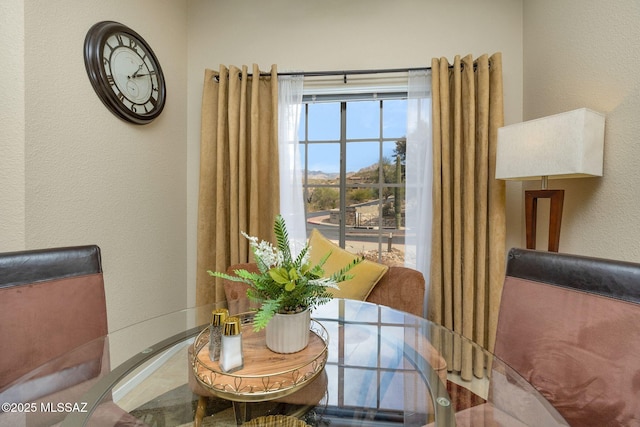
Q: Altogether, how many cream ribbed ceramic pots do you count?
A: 1